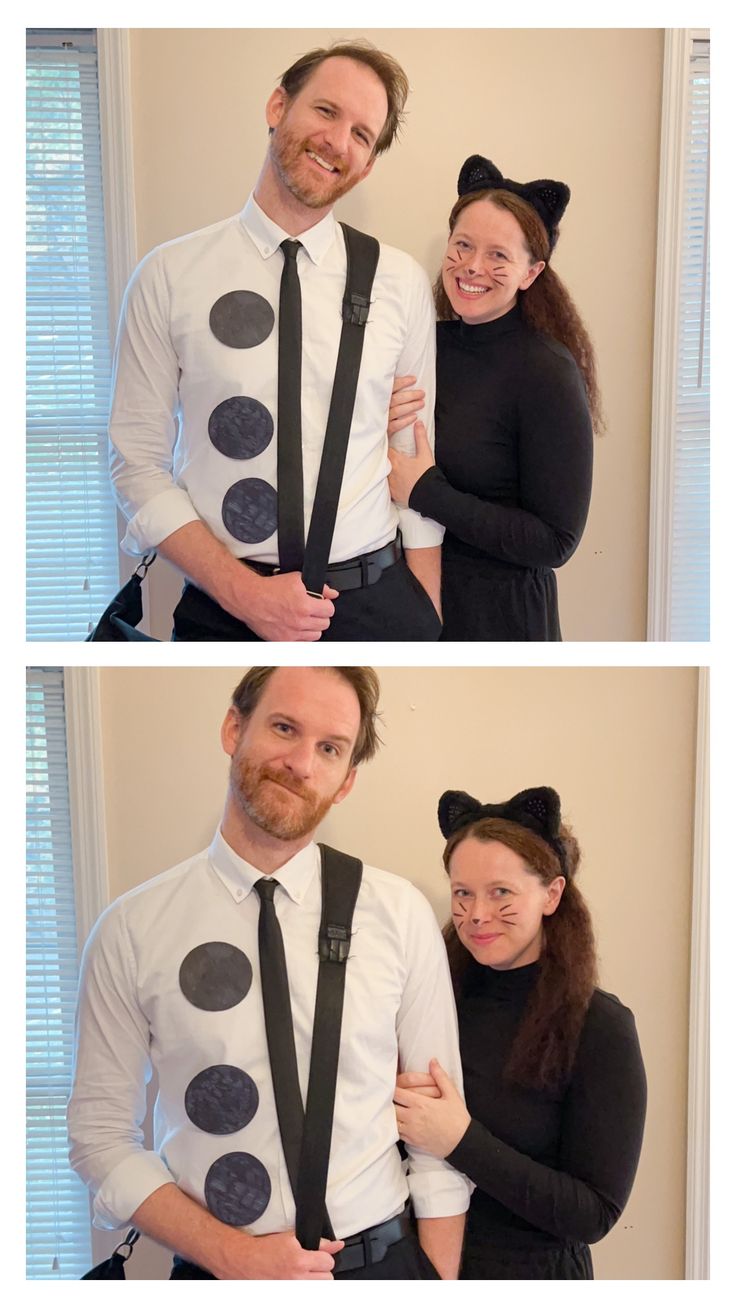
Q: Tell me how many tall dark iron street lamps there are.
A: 0